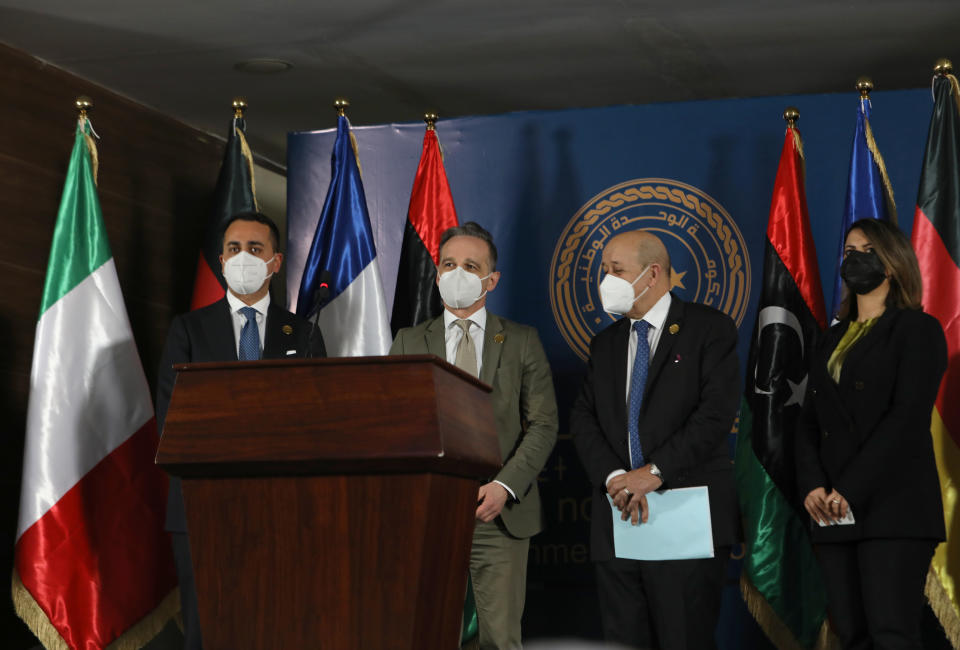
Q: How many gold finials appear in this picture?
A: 7